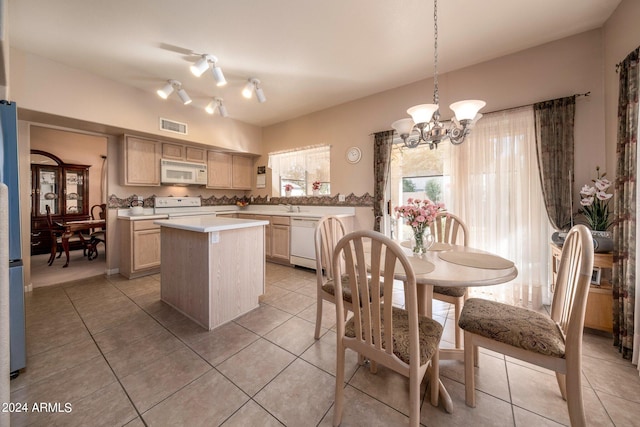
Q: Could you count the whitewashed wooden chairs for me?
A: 4